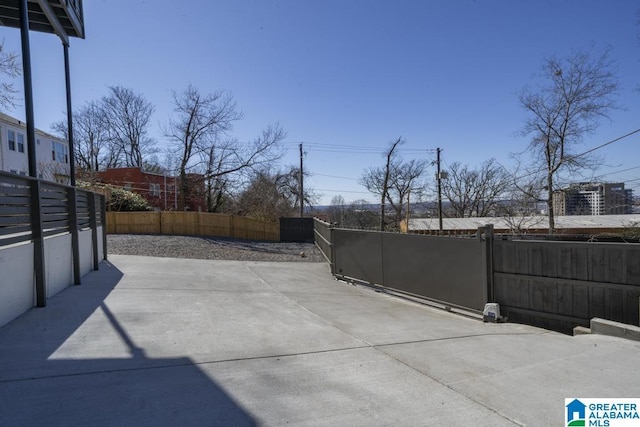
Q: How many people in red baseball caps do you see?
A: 0